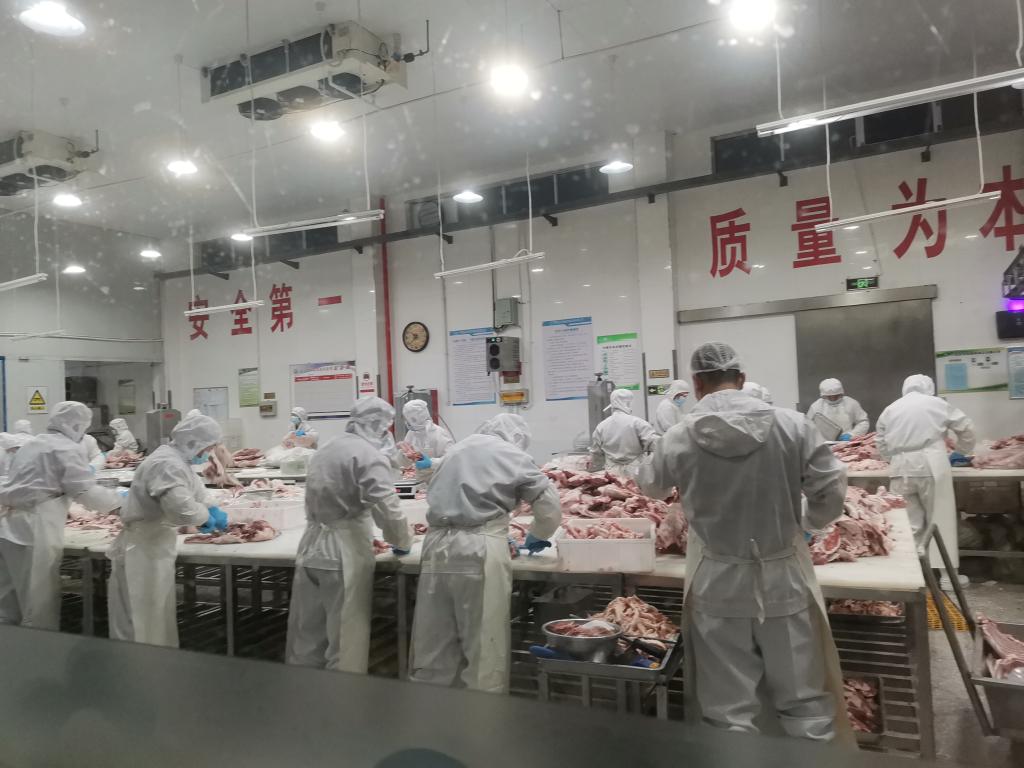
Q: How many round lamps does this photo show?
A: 11